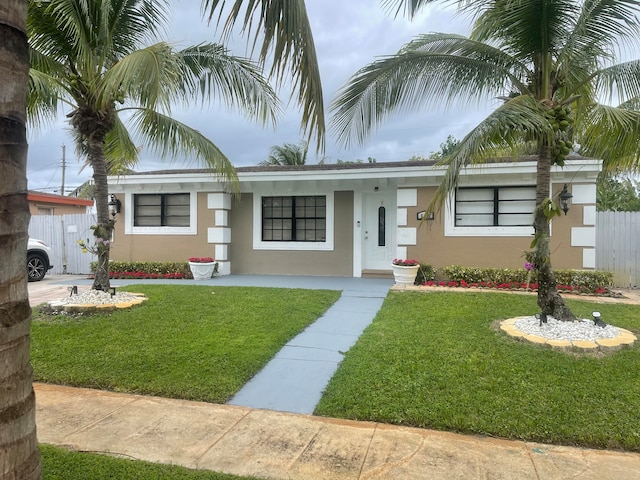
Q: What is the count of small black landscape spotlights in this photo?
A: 4